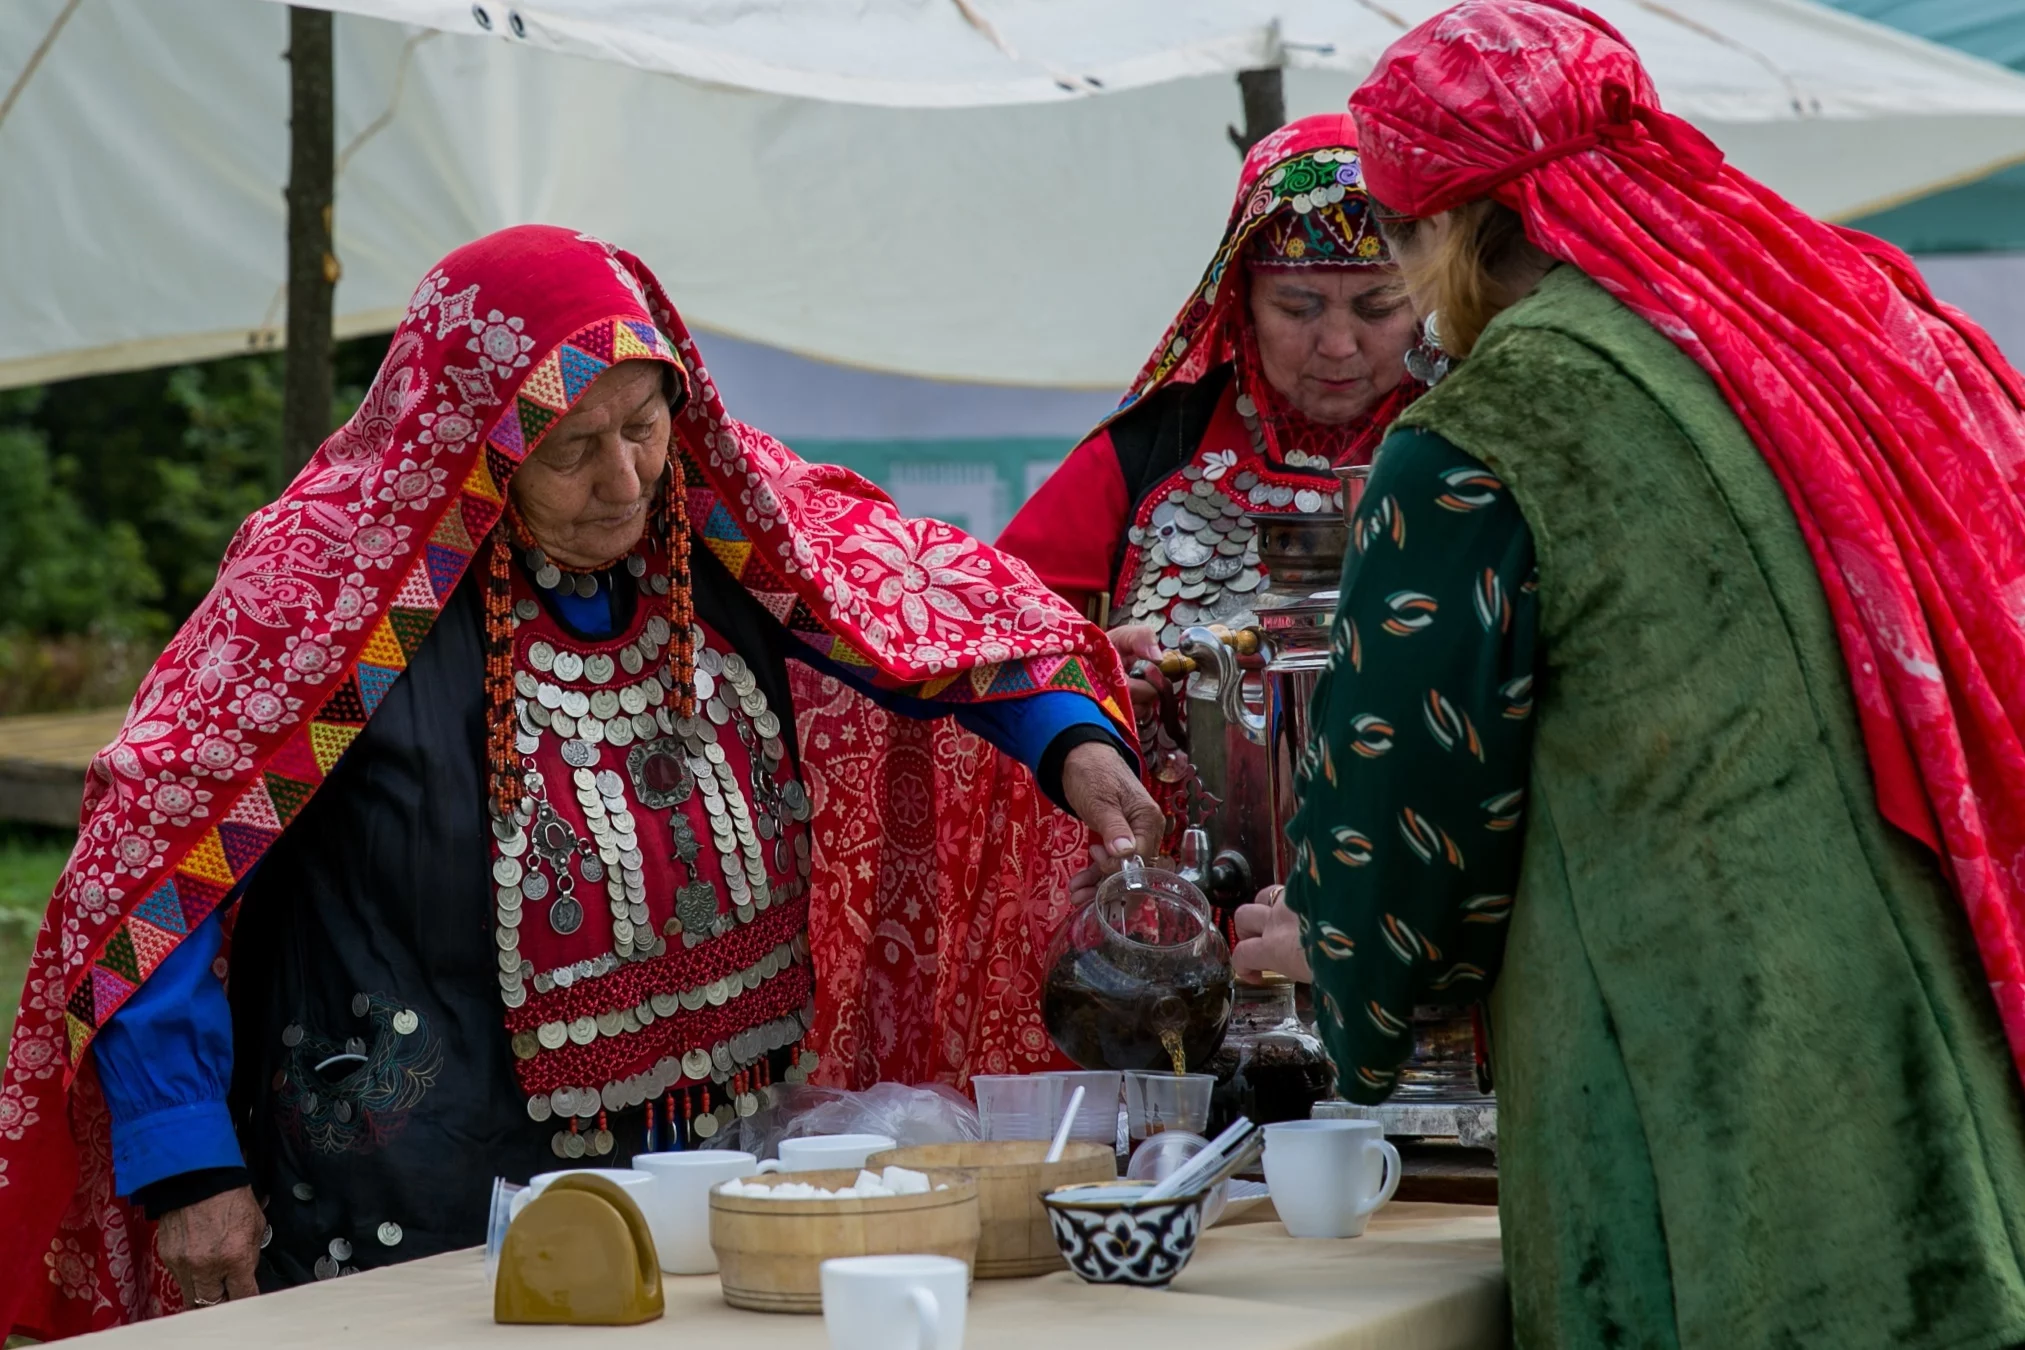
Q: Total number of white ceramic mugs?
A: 5